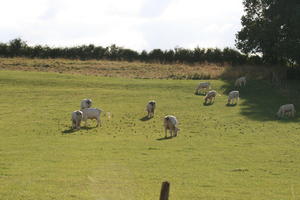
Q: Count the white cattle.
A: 10